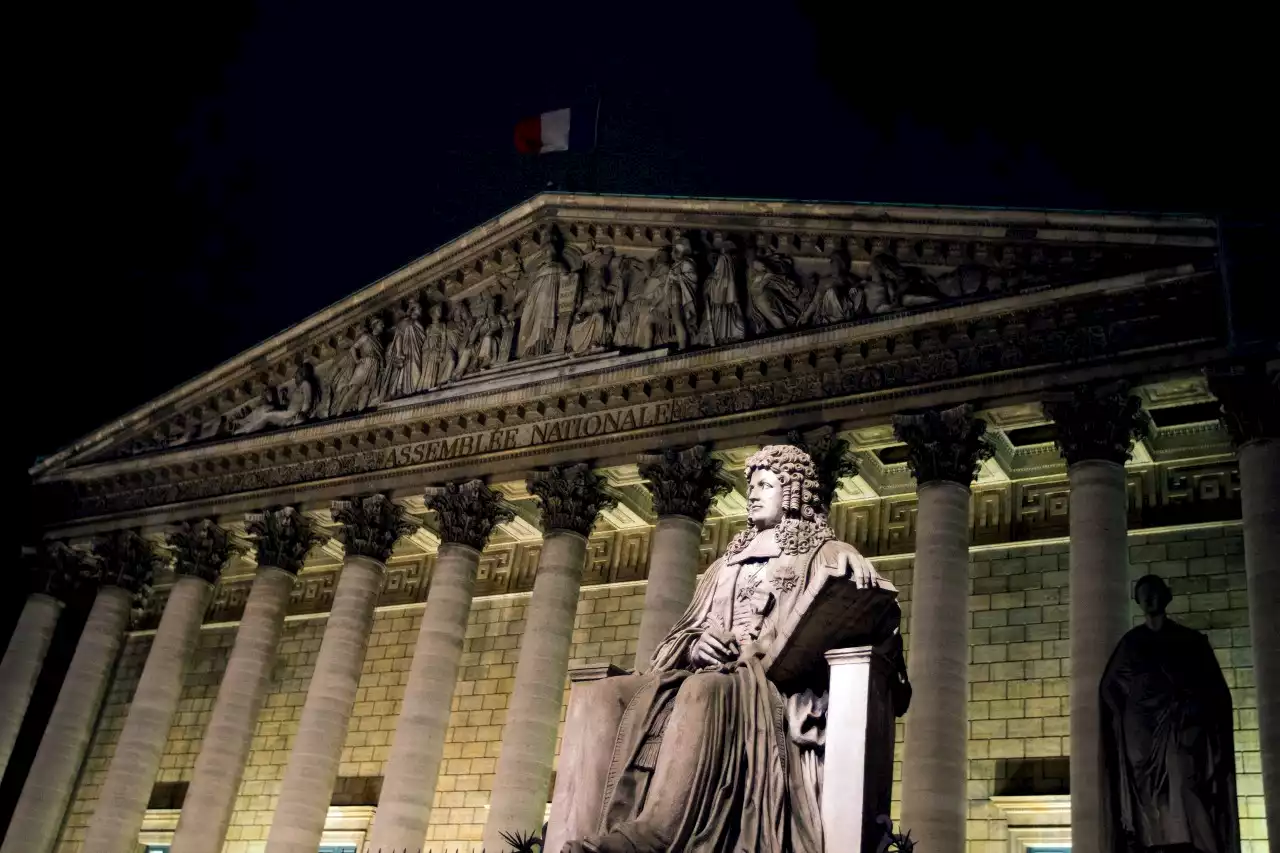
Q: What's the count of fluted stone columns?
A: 12